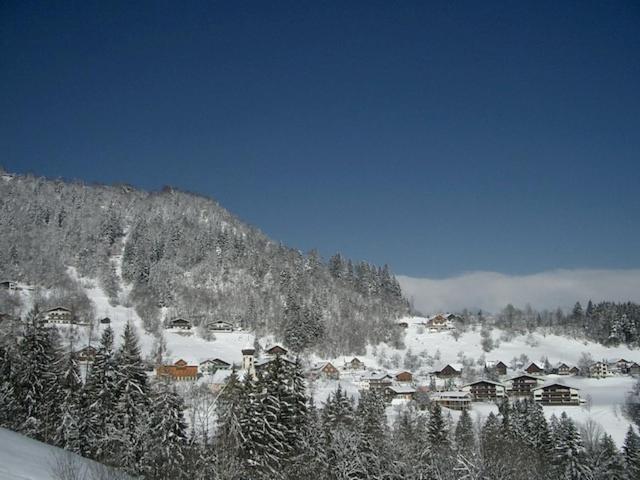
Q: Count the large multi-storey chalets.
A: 3